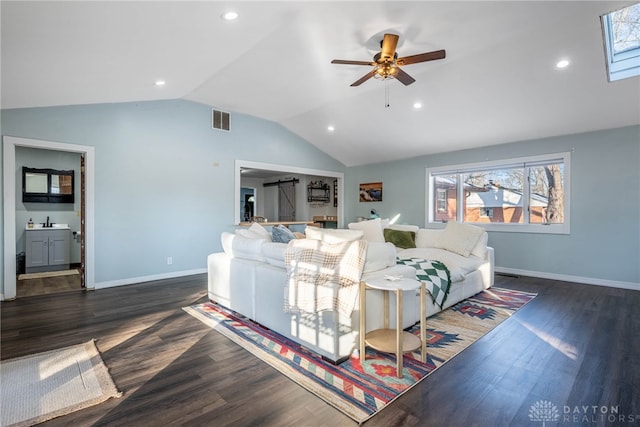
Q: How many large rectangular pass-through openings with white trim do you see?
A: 1